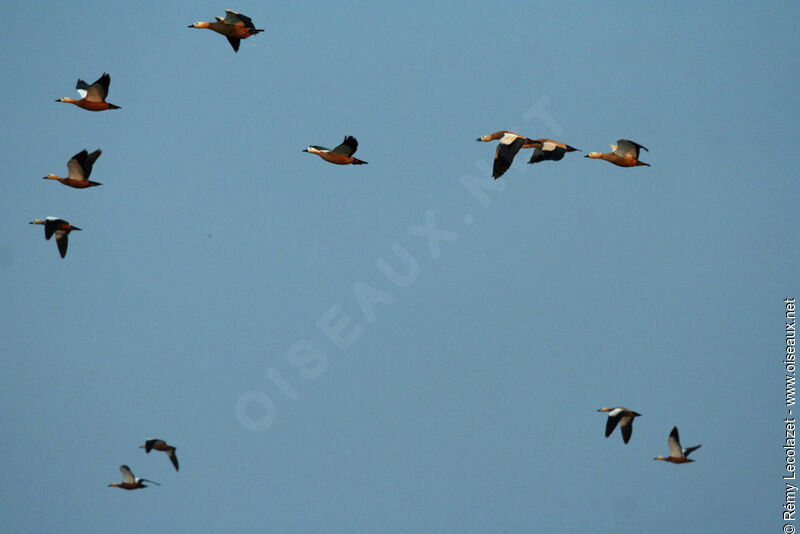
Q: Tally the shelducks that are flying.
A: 12